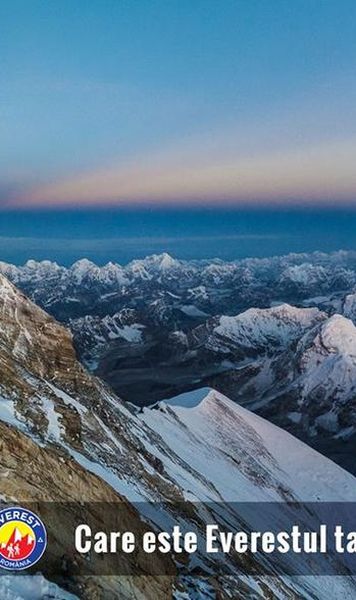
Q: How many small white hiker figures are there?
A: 2